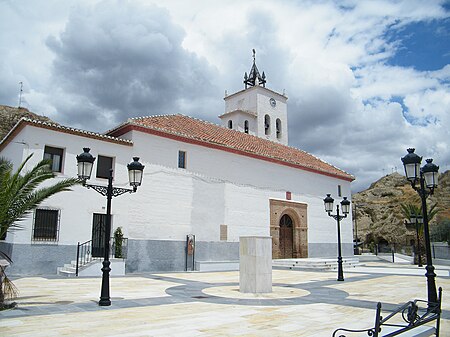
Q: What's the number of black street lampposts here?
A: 4